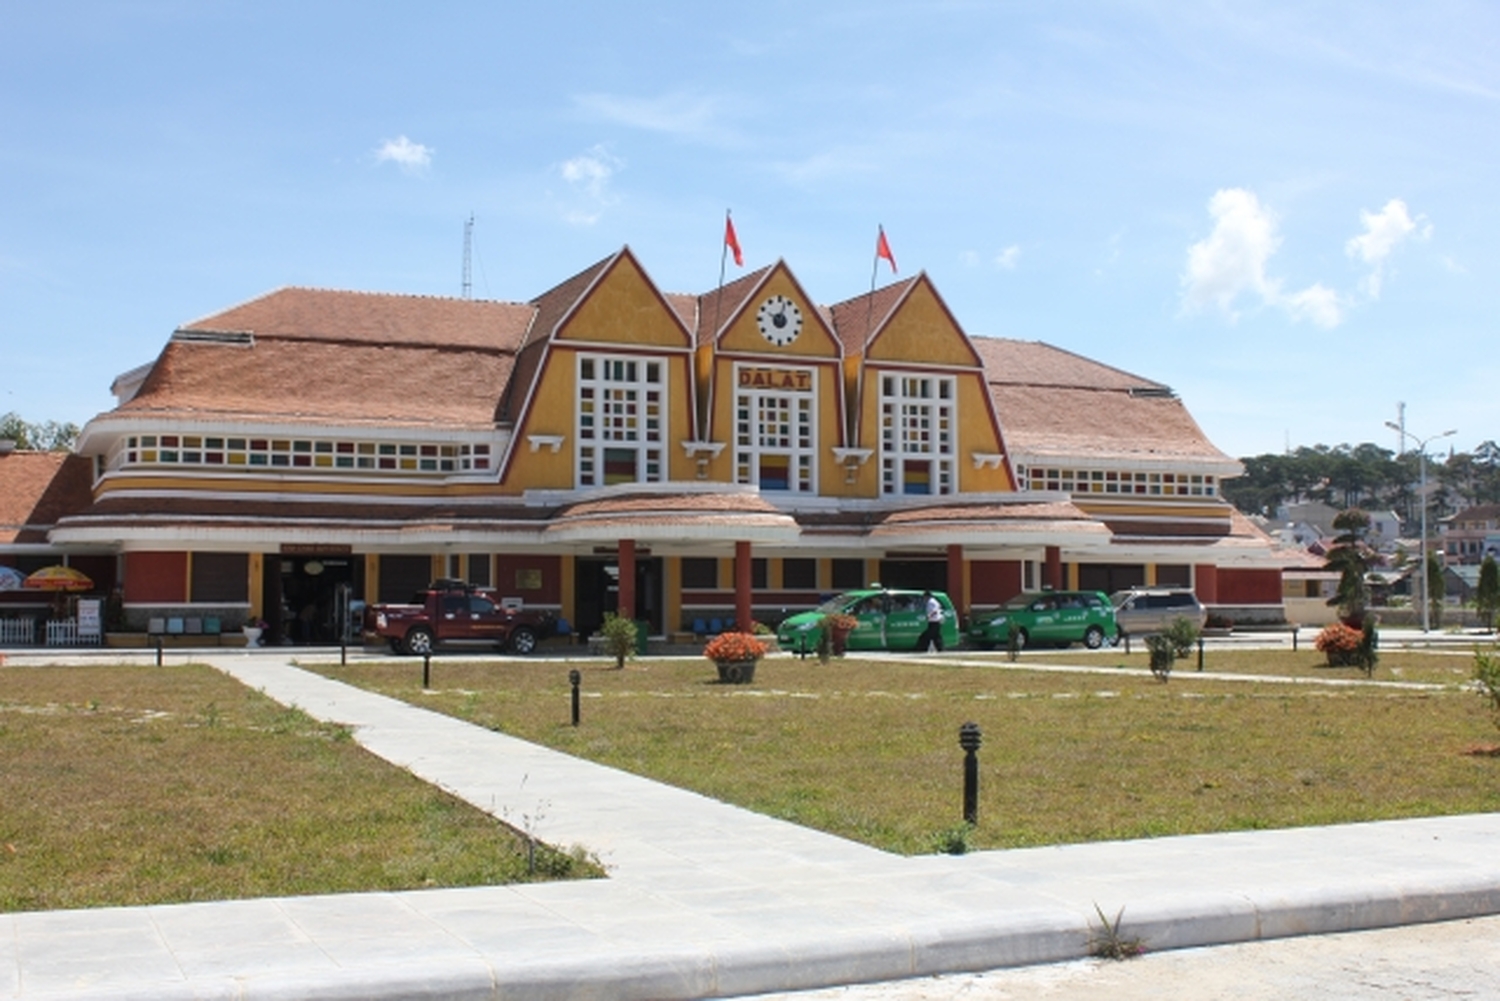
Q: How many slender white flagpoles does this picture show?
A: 2